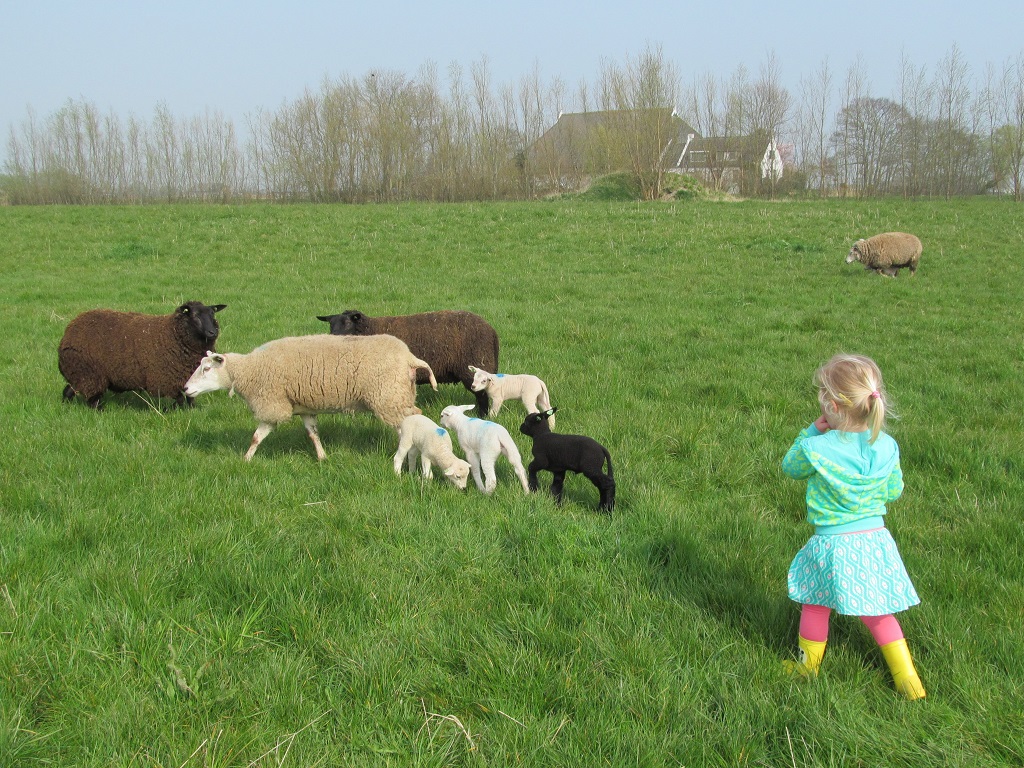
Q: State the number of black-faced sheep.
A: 3